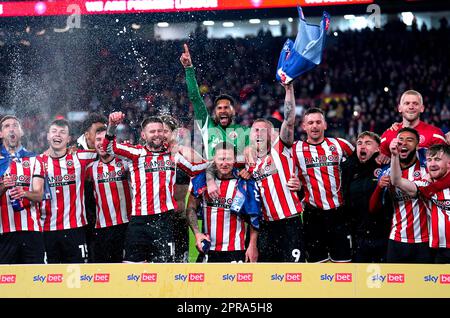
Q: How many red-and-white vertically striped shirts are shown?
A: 9